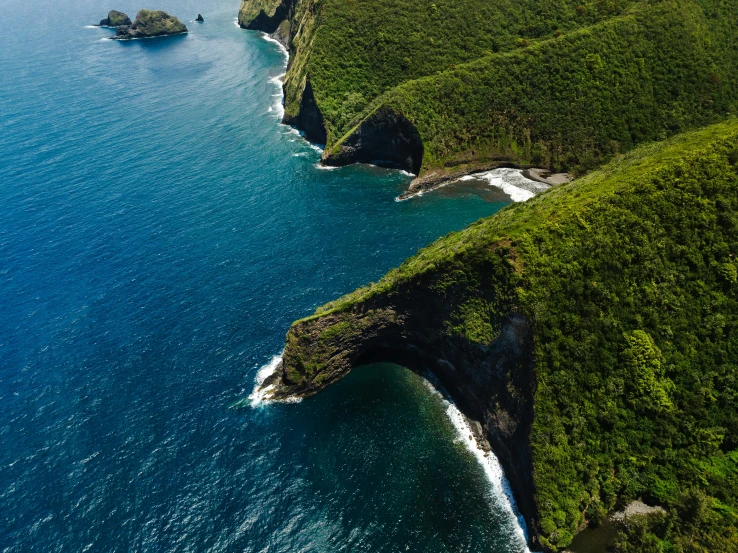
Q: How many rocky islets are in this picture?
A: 3